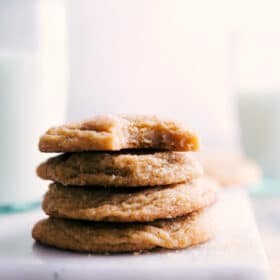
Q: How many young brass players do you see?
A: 0